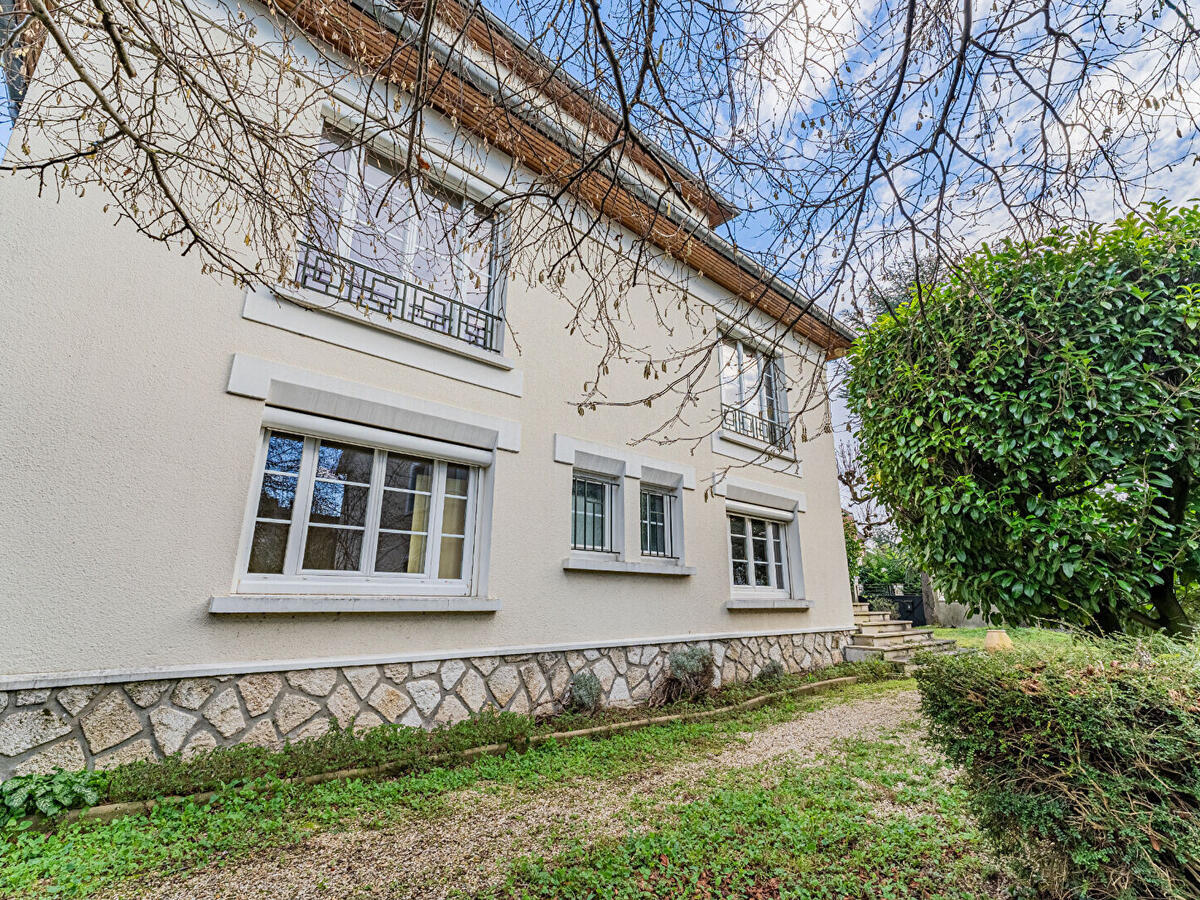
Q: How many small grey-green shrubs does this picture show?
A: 3